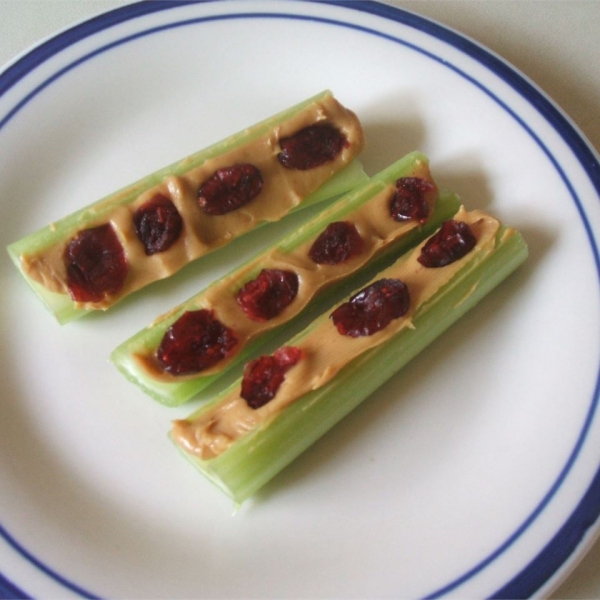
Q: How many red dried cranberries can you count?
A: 11